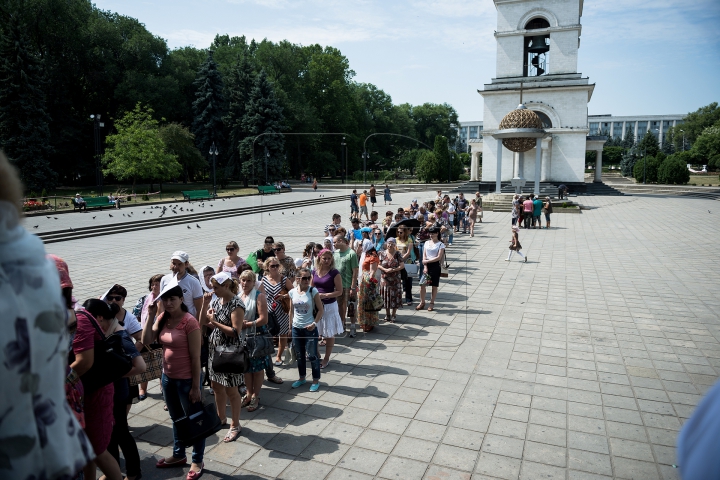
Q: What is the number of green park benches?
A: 3